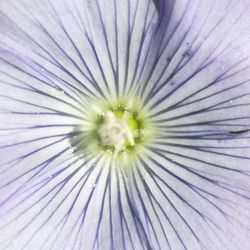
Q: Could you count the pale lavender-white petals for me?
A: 5